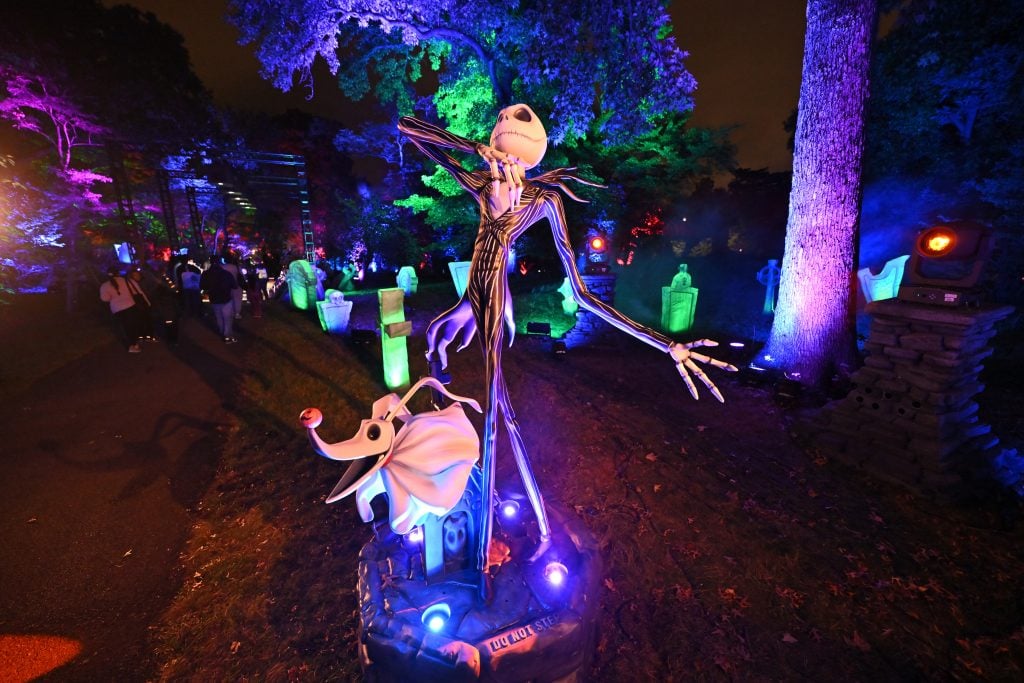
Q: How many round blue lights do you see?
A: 4